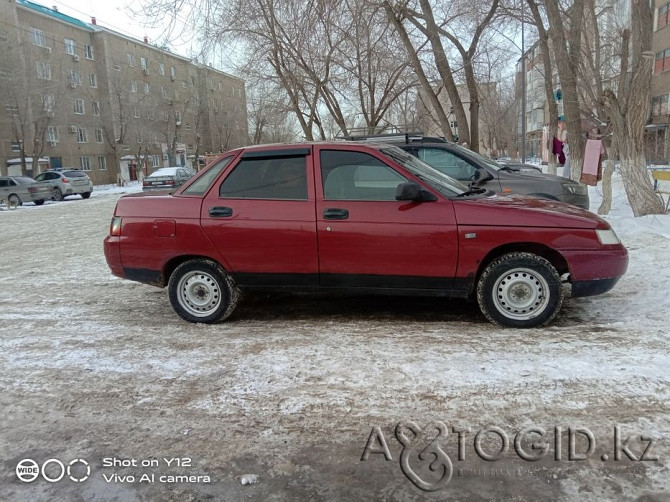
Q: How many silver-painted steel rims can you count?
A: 2